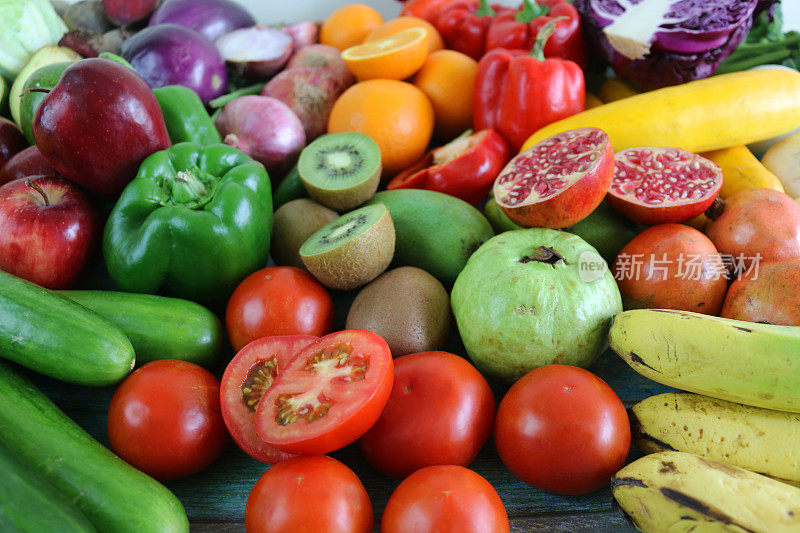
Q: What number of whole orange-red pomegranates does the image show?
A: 3